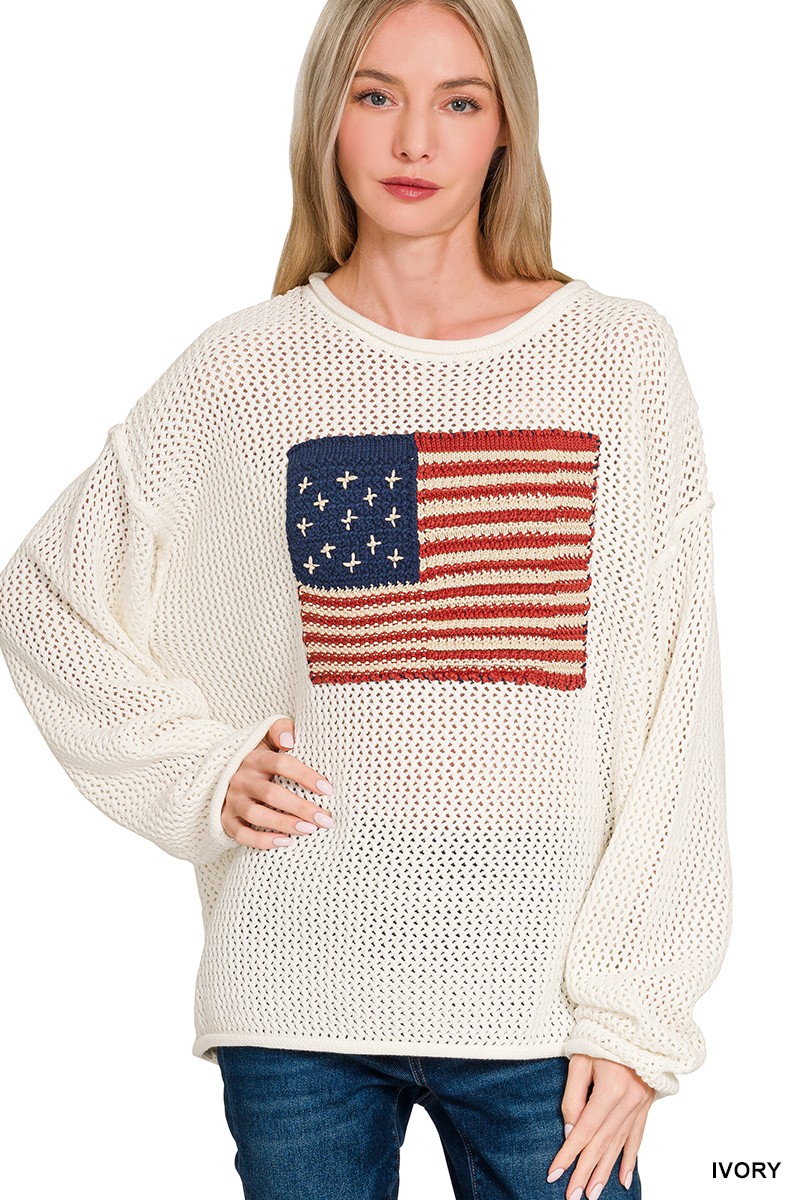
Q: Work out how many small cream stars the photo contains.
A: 13